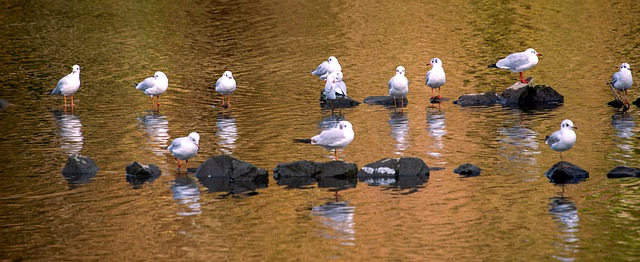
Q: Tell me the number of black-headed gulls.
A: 12